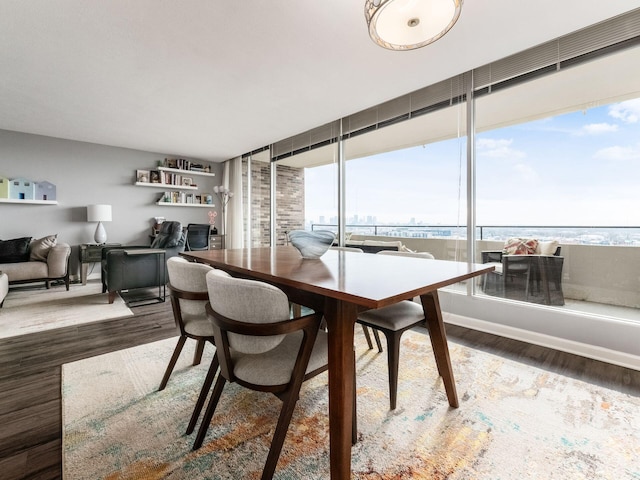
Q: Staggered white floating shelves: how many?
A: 3